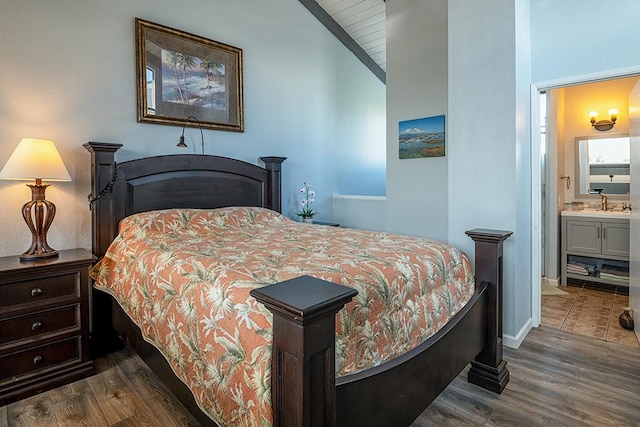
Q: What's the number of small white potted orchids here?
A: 1